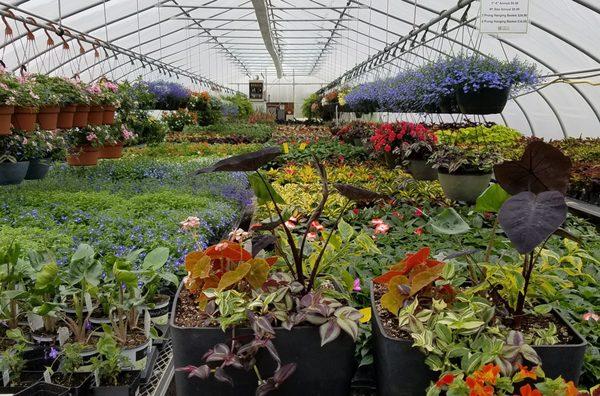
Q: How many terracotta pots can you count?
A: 9